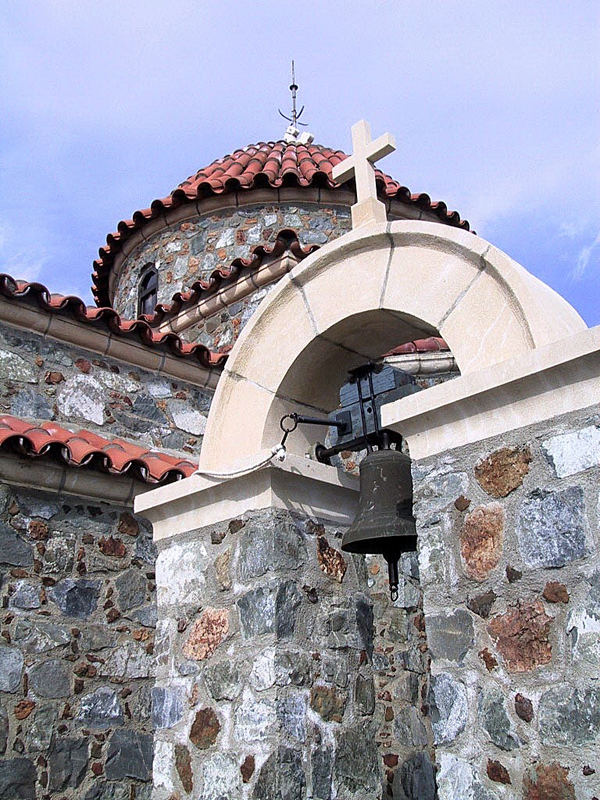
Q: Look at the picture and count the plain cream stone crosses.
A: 1